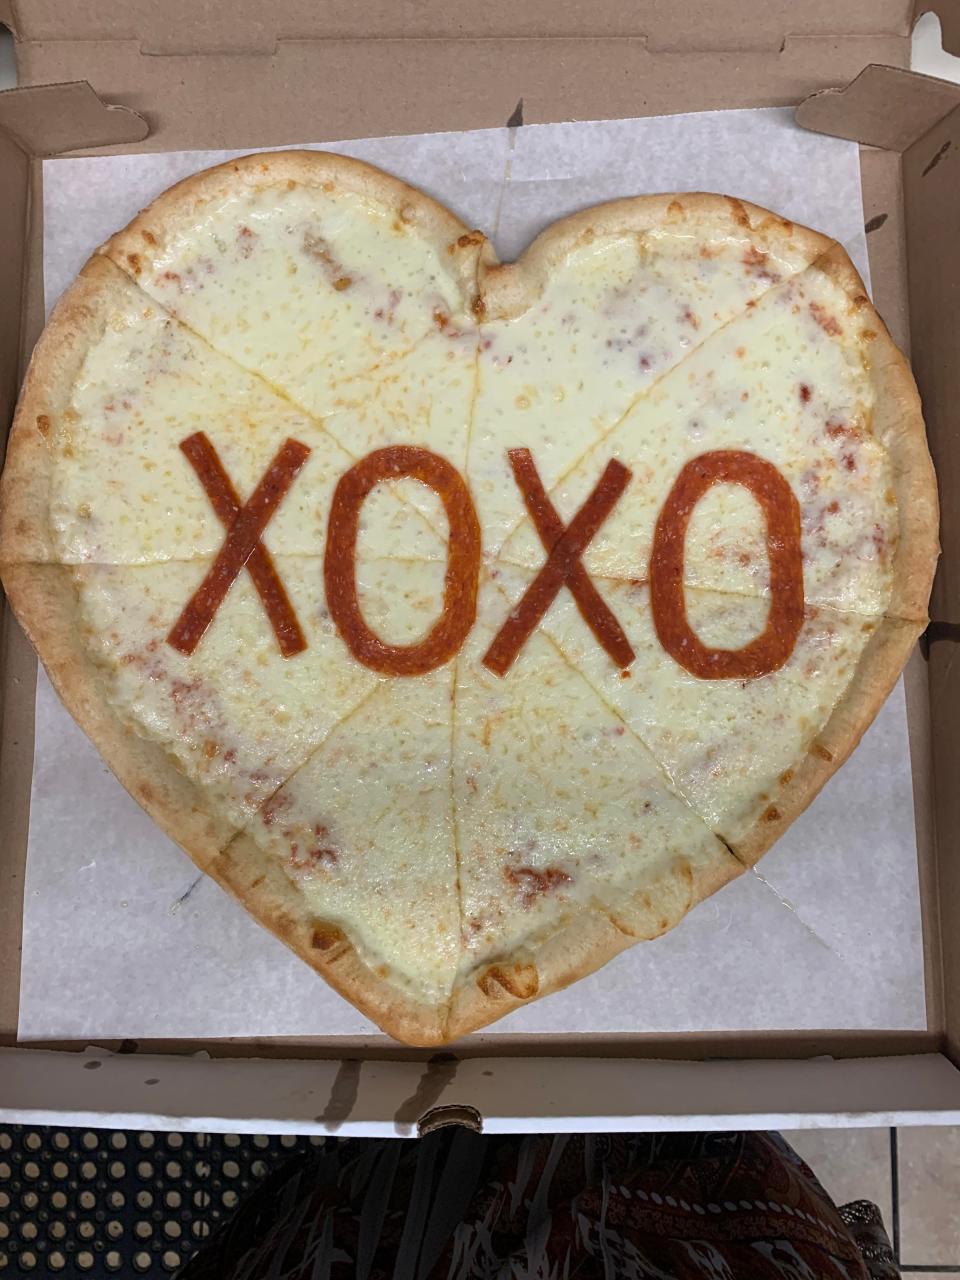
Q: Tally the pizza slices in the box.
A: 8